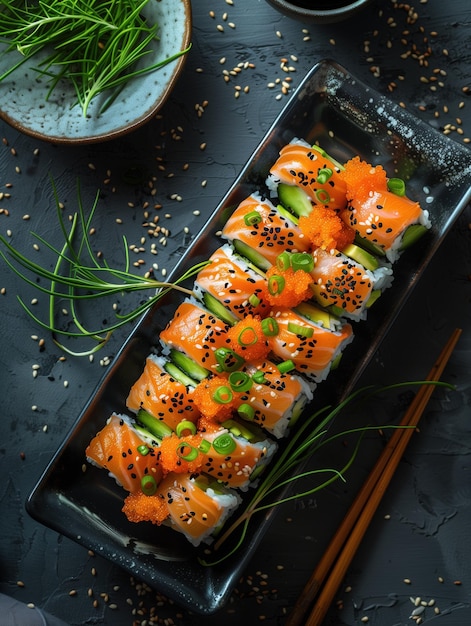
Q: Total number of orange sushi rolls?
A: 12